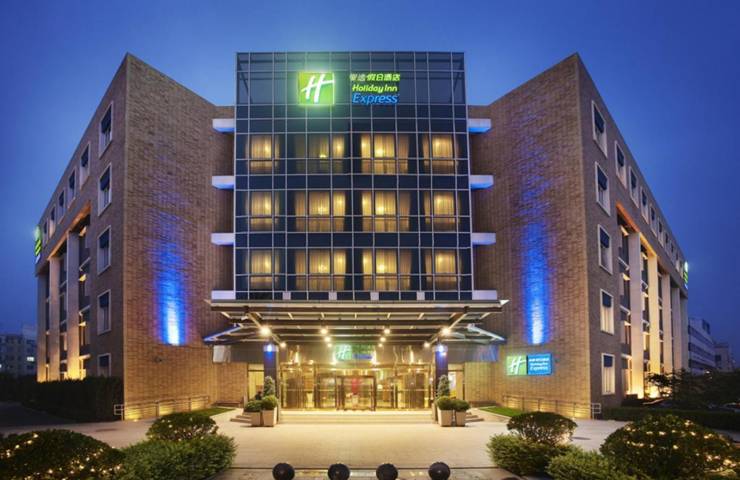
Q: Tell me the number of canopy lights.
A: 10